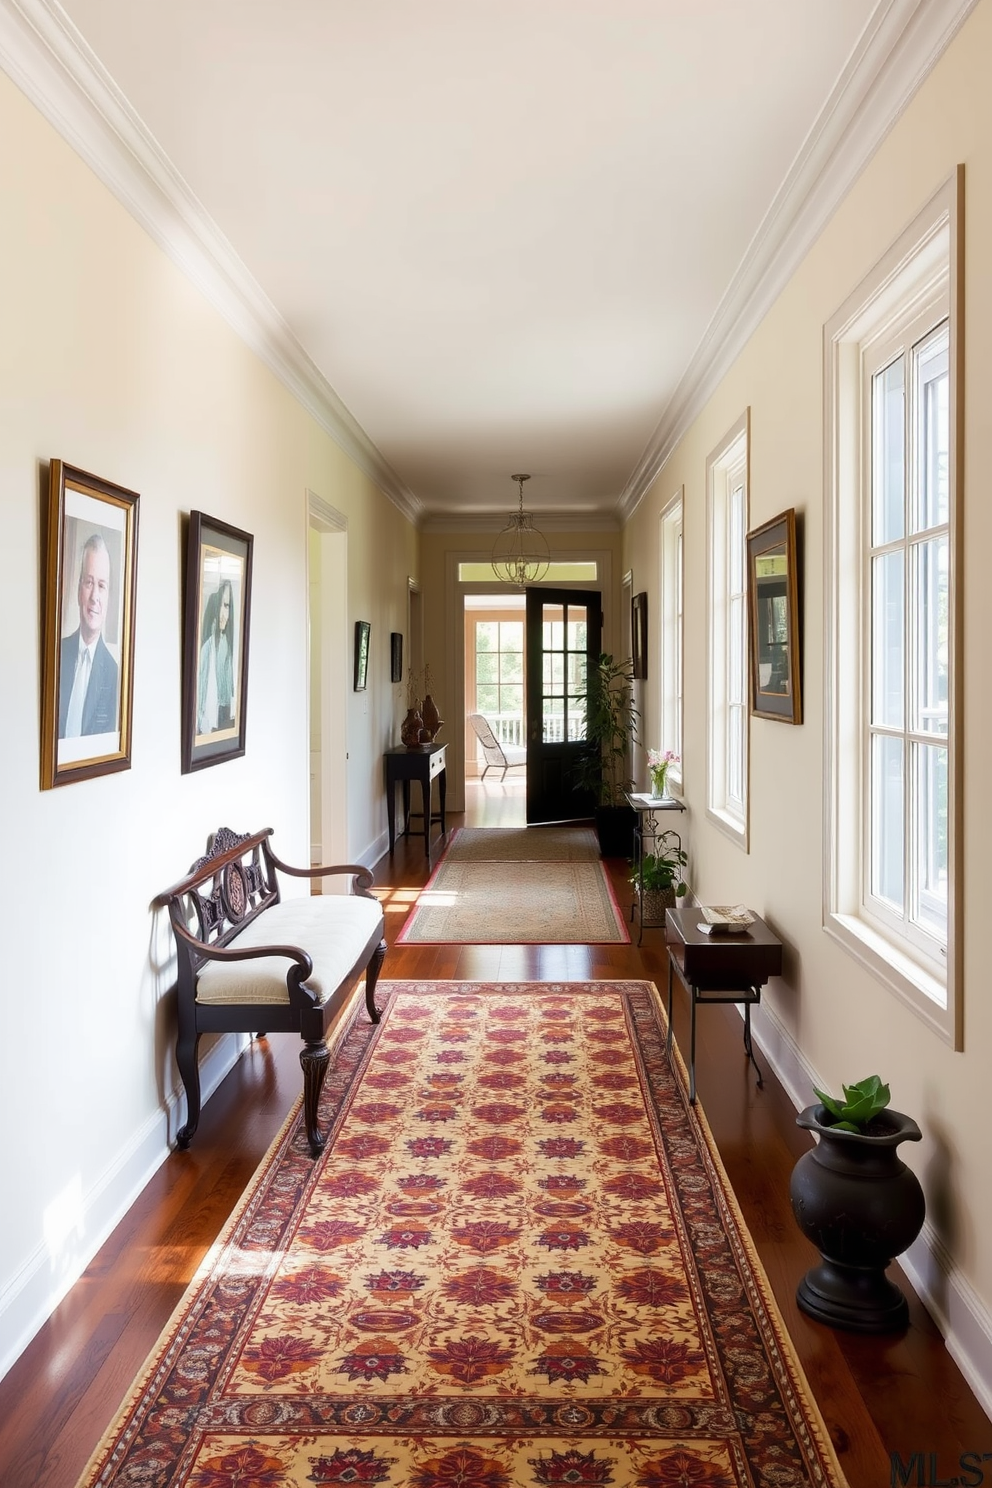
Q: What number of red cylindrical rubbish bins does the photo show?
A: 0